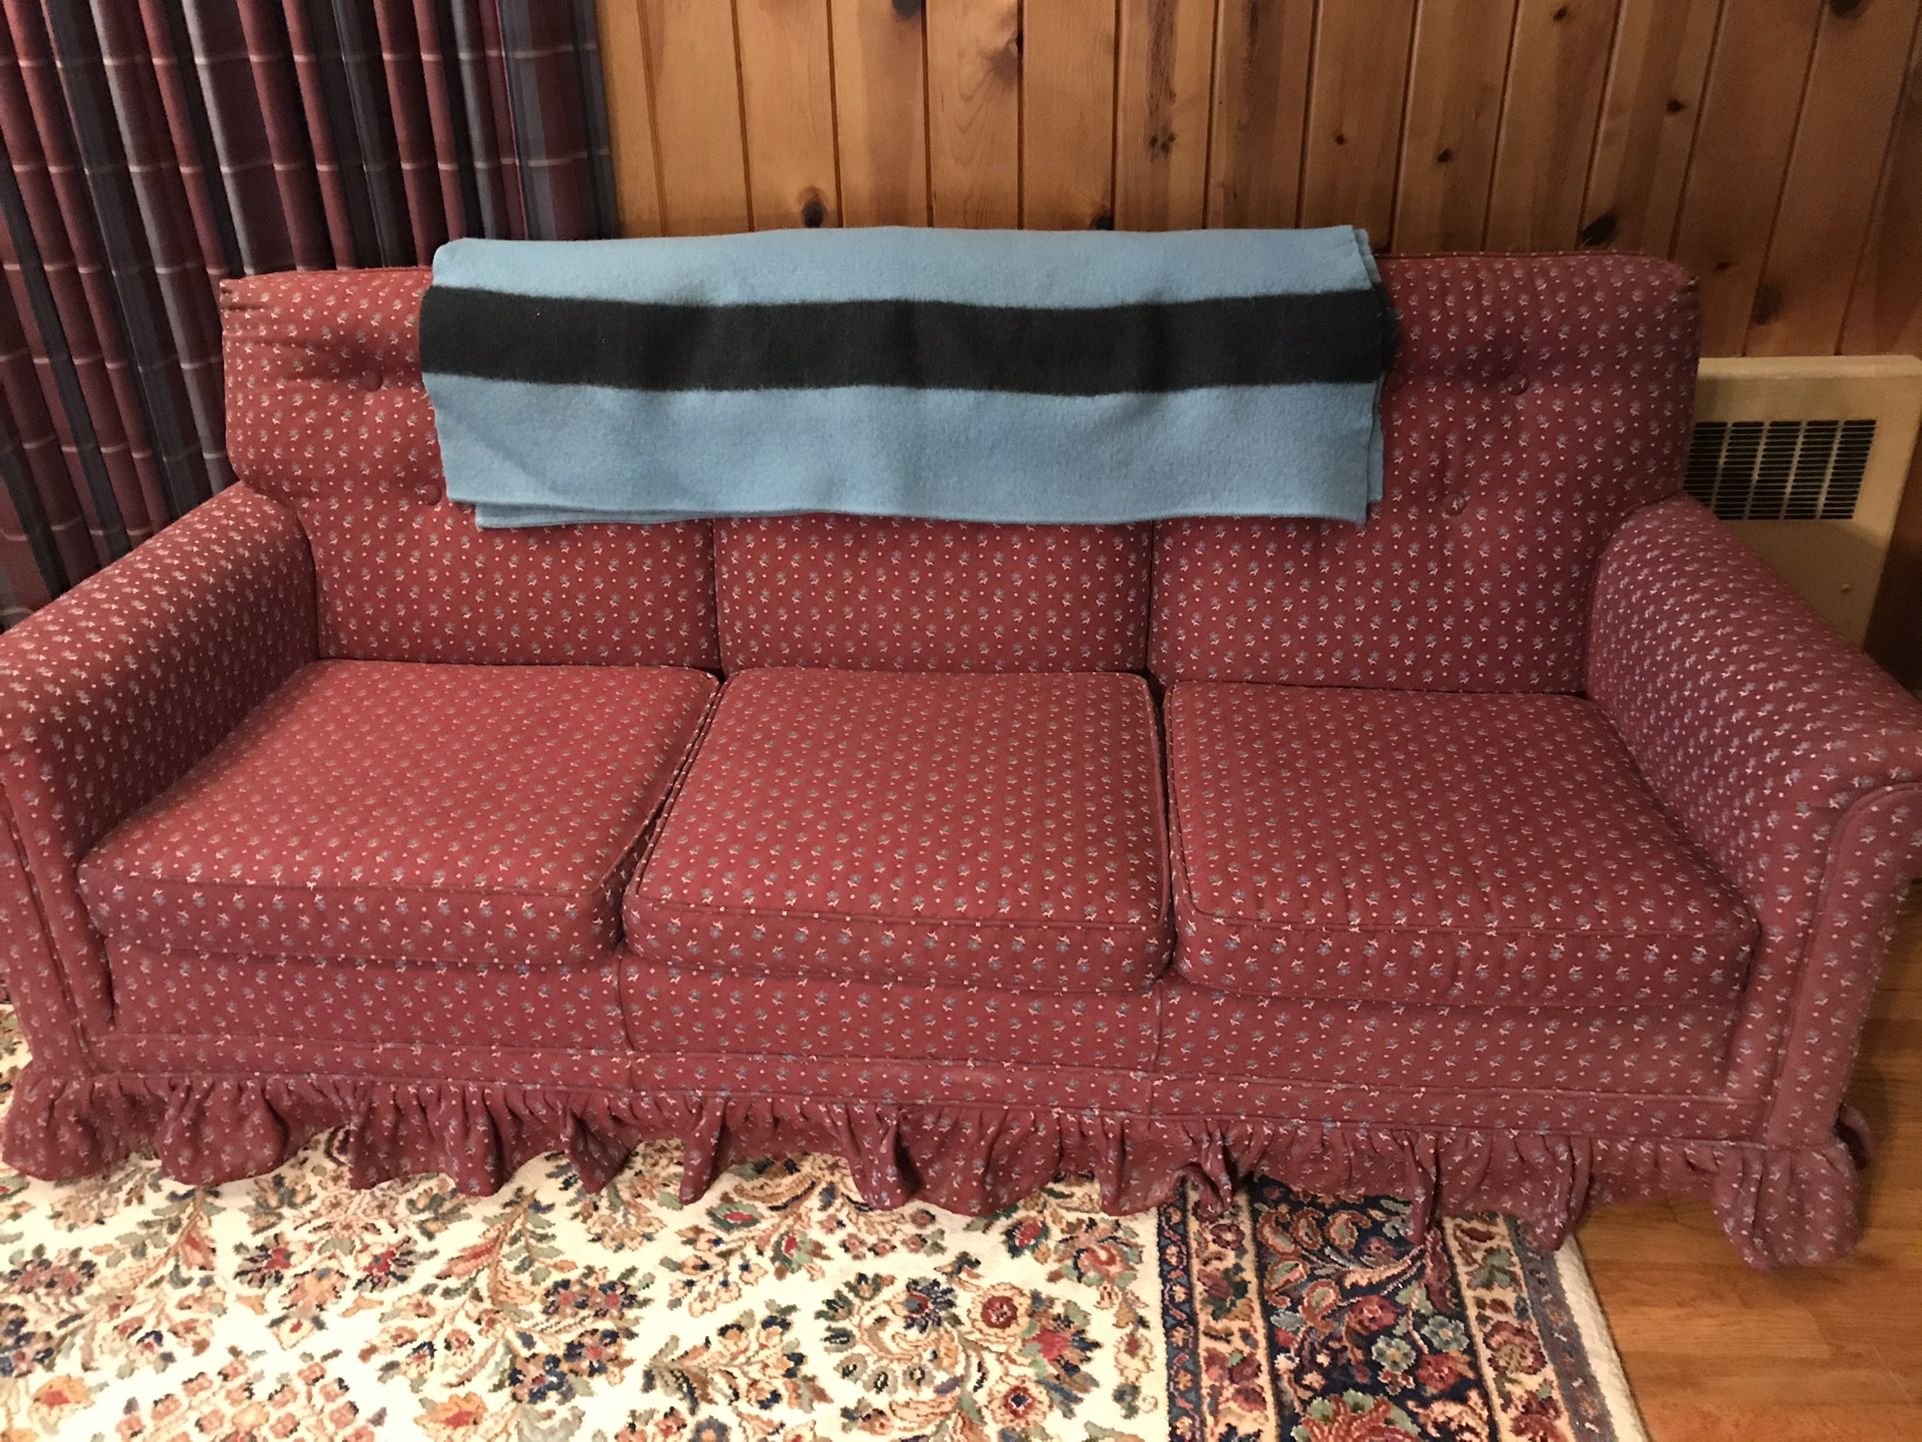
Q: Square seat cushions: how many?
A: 3